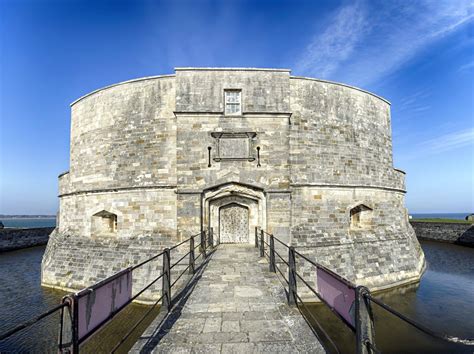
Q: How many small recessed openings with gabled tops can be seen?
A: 2